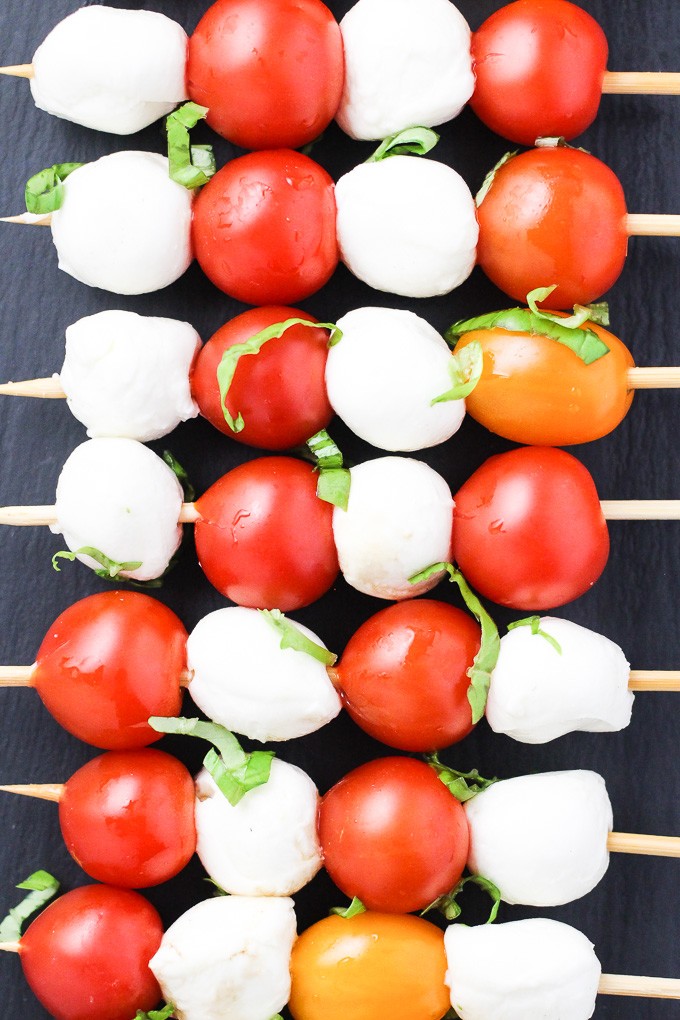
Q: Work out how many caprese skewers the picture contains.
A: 7